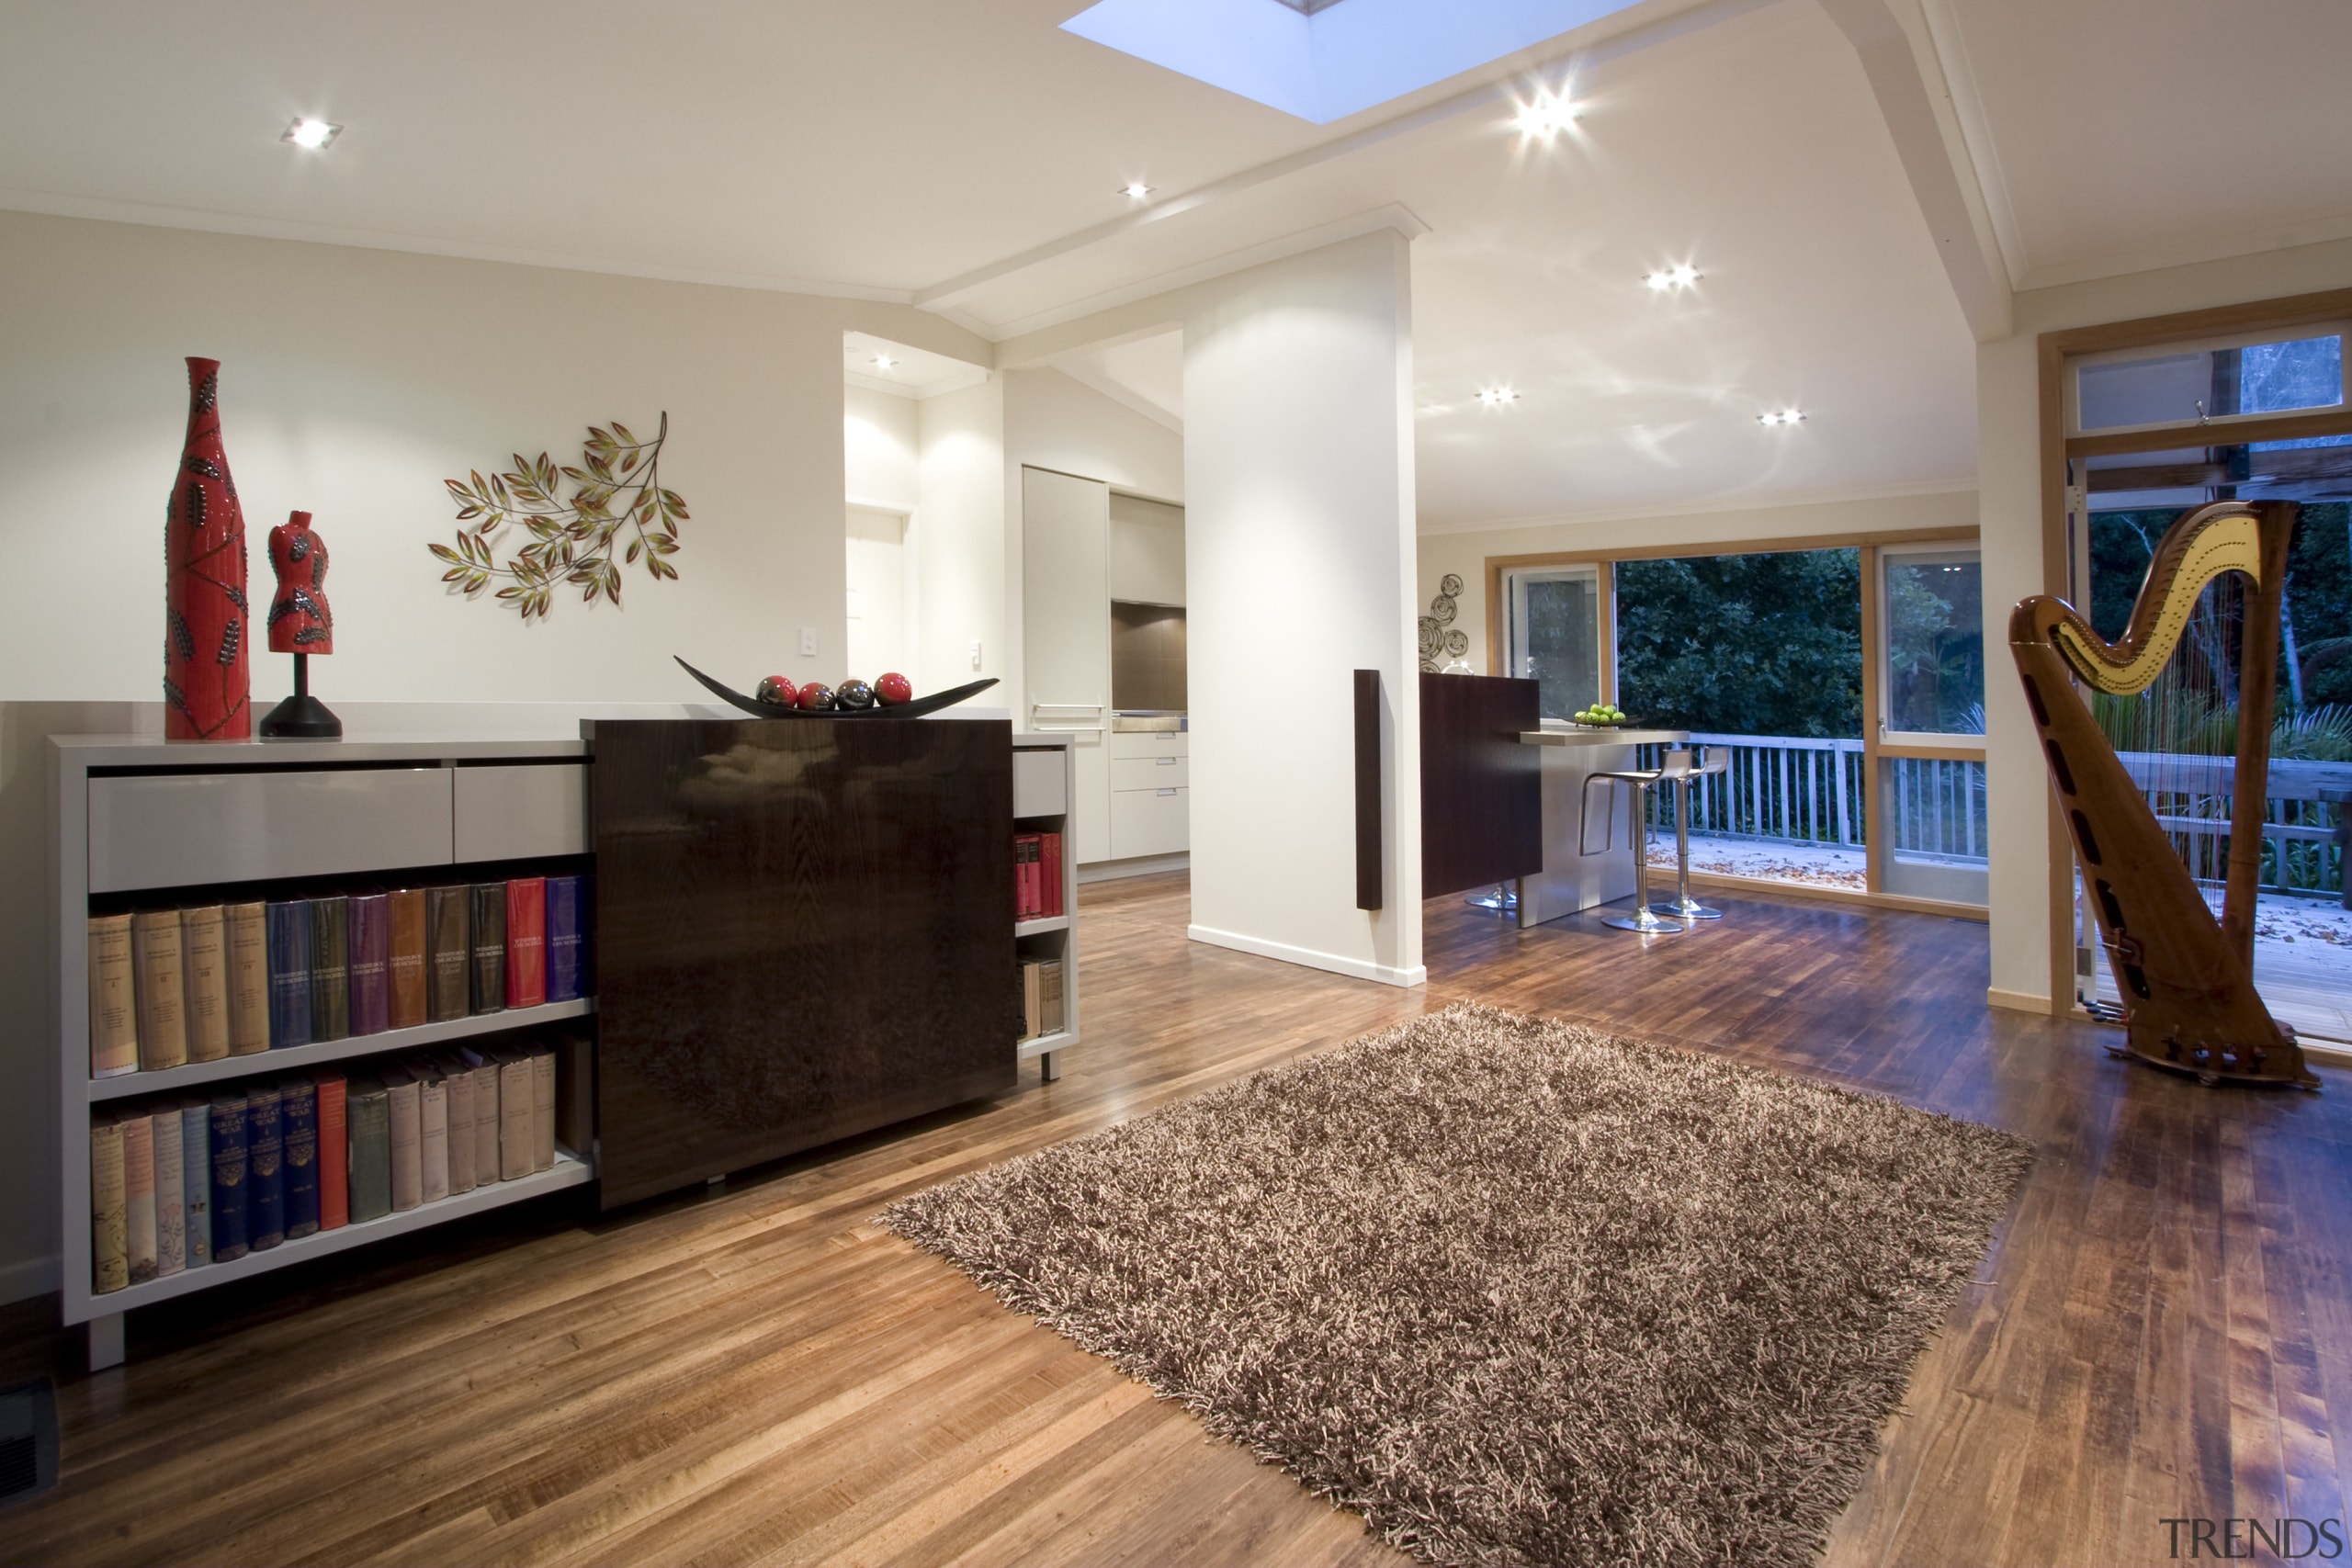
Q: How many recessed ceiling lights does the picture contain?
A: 7